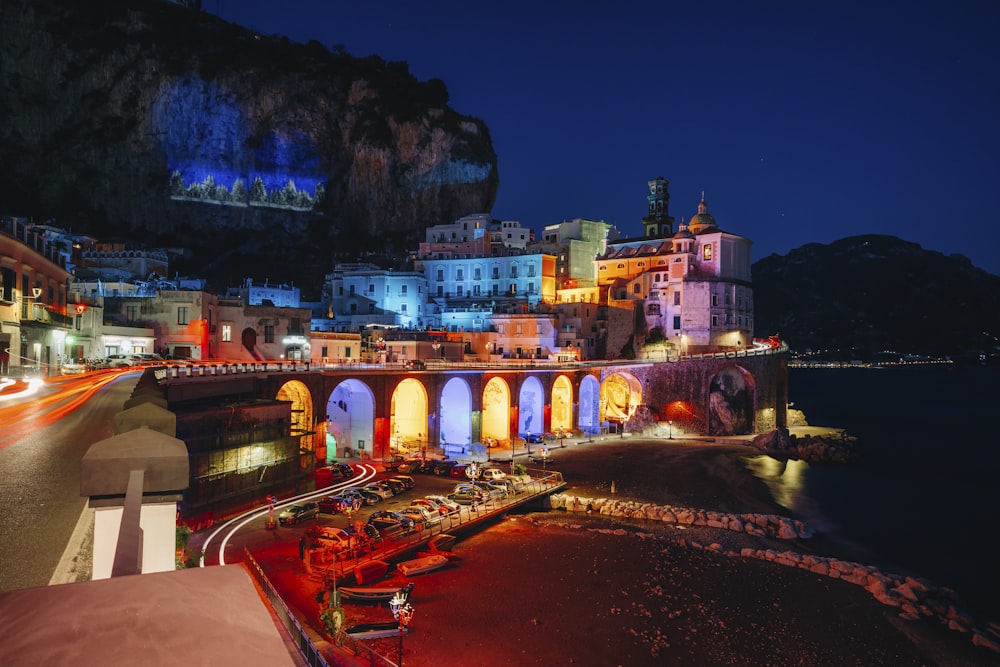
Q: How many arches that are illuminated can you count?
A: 9